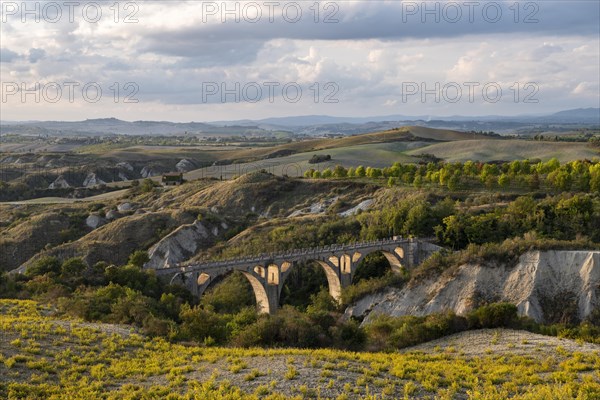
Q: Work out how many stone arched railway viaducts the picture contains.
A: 1